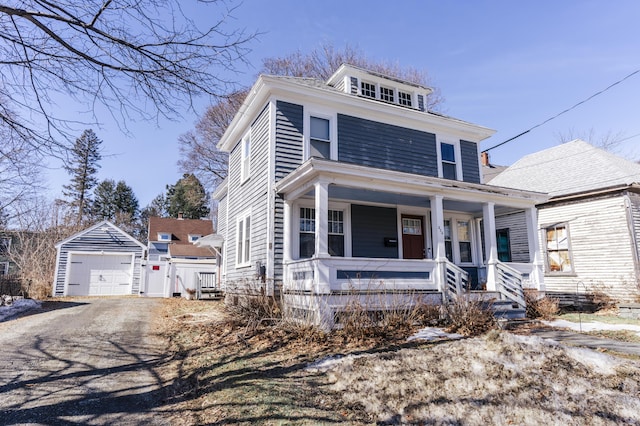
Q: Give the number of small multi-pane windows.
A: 3